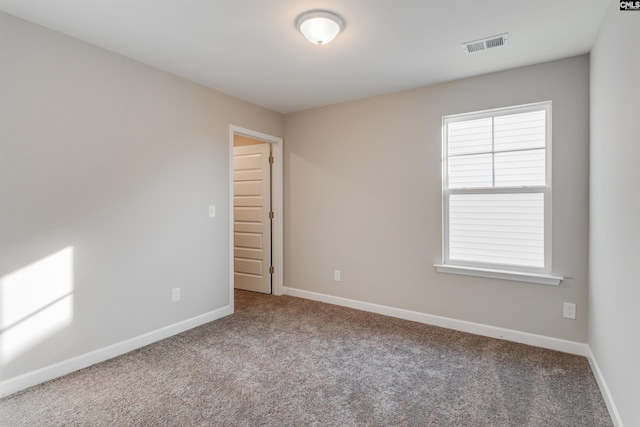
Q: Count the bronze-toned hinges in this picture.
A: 3